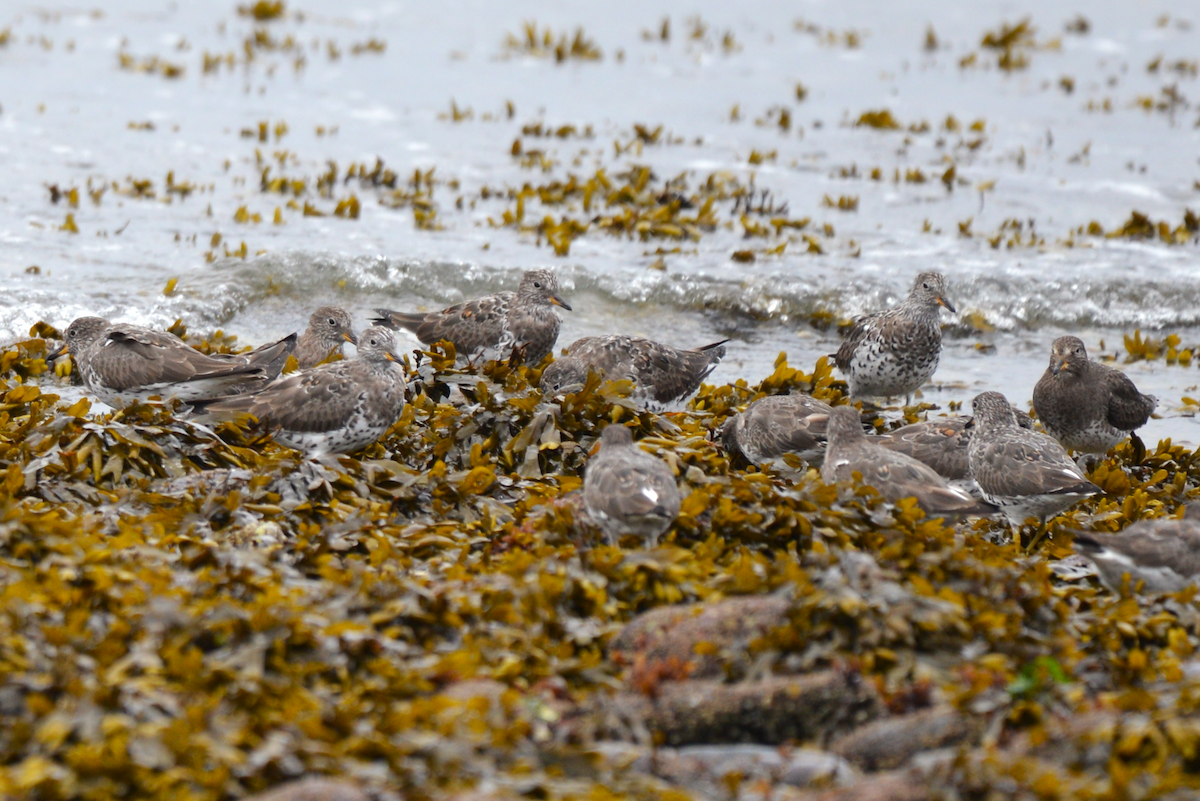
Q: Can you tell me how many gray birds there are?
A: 13